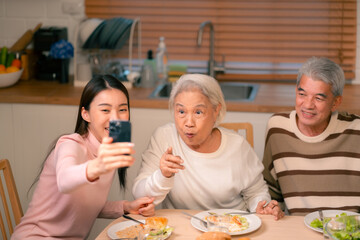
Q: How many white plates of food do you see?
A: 3